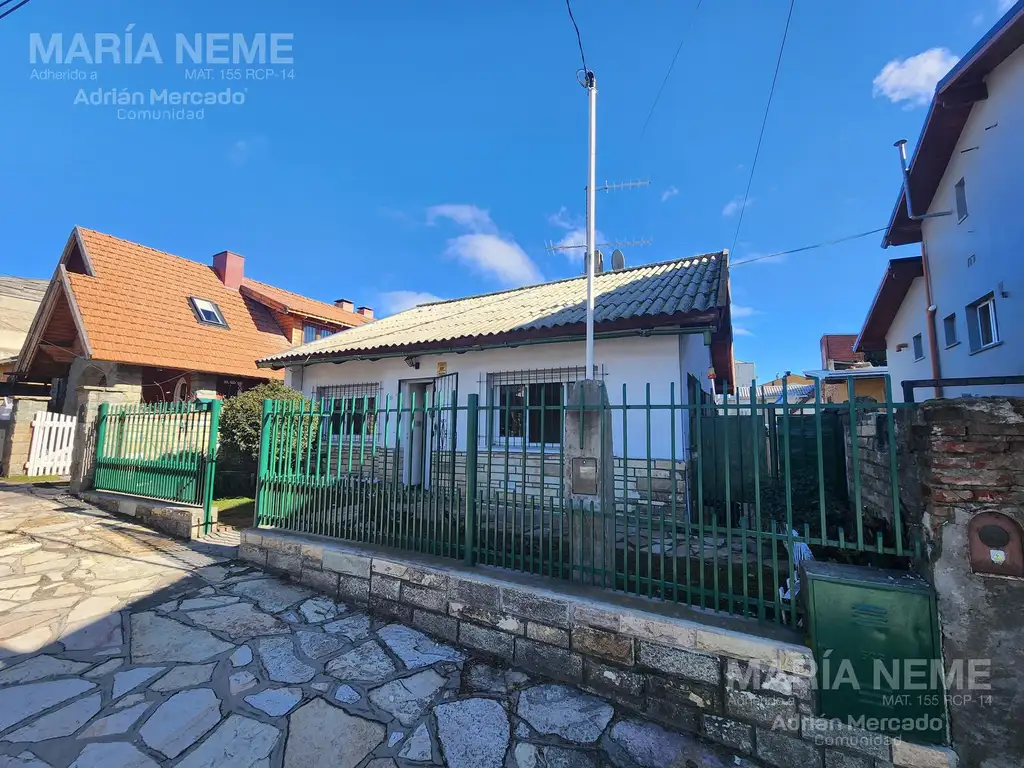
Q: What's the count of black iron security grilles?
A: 3